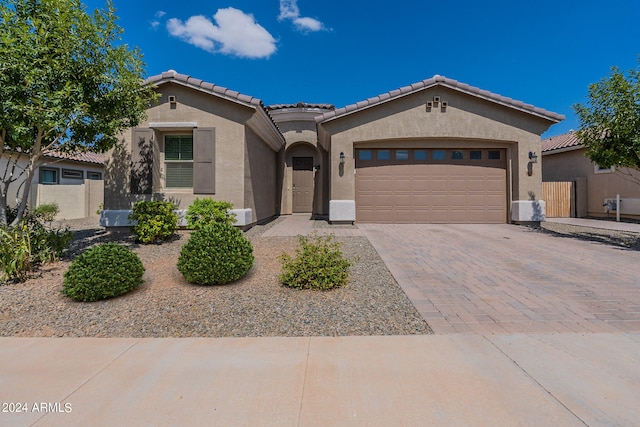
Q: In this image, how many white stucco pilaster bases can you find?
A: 2